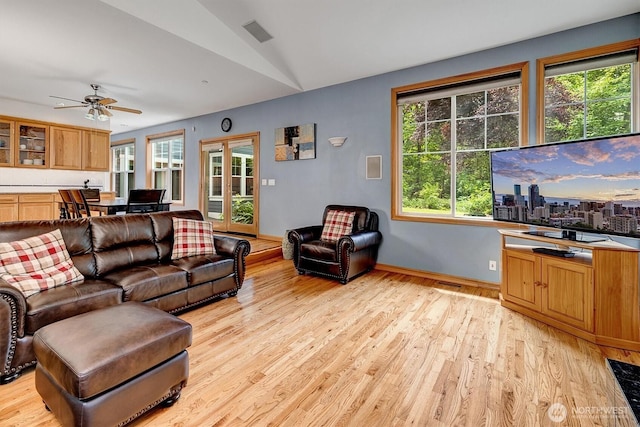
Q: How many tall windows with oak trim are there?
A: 4